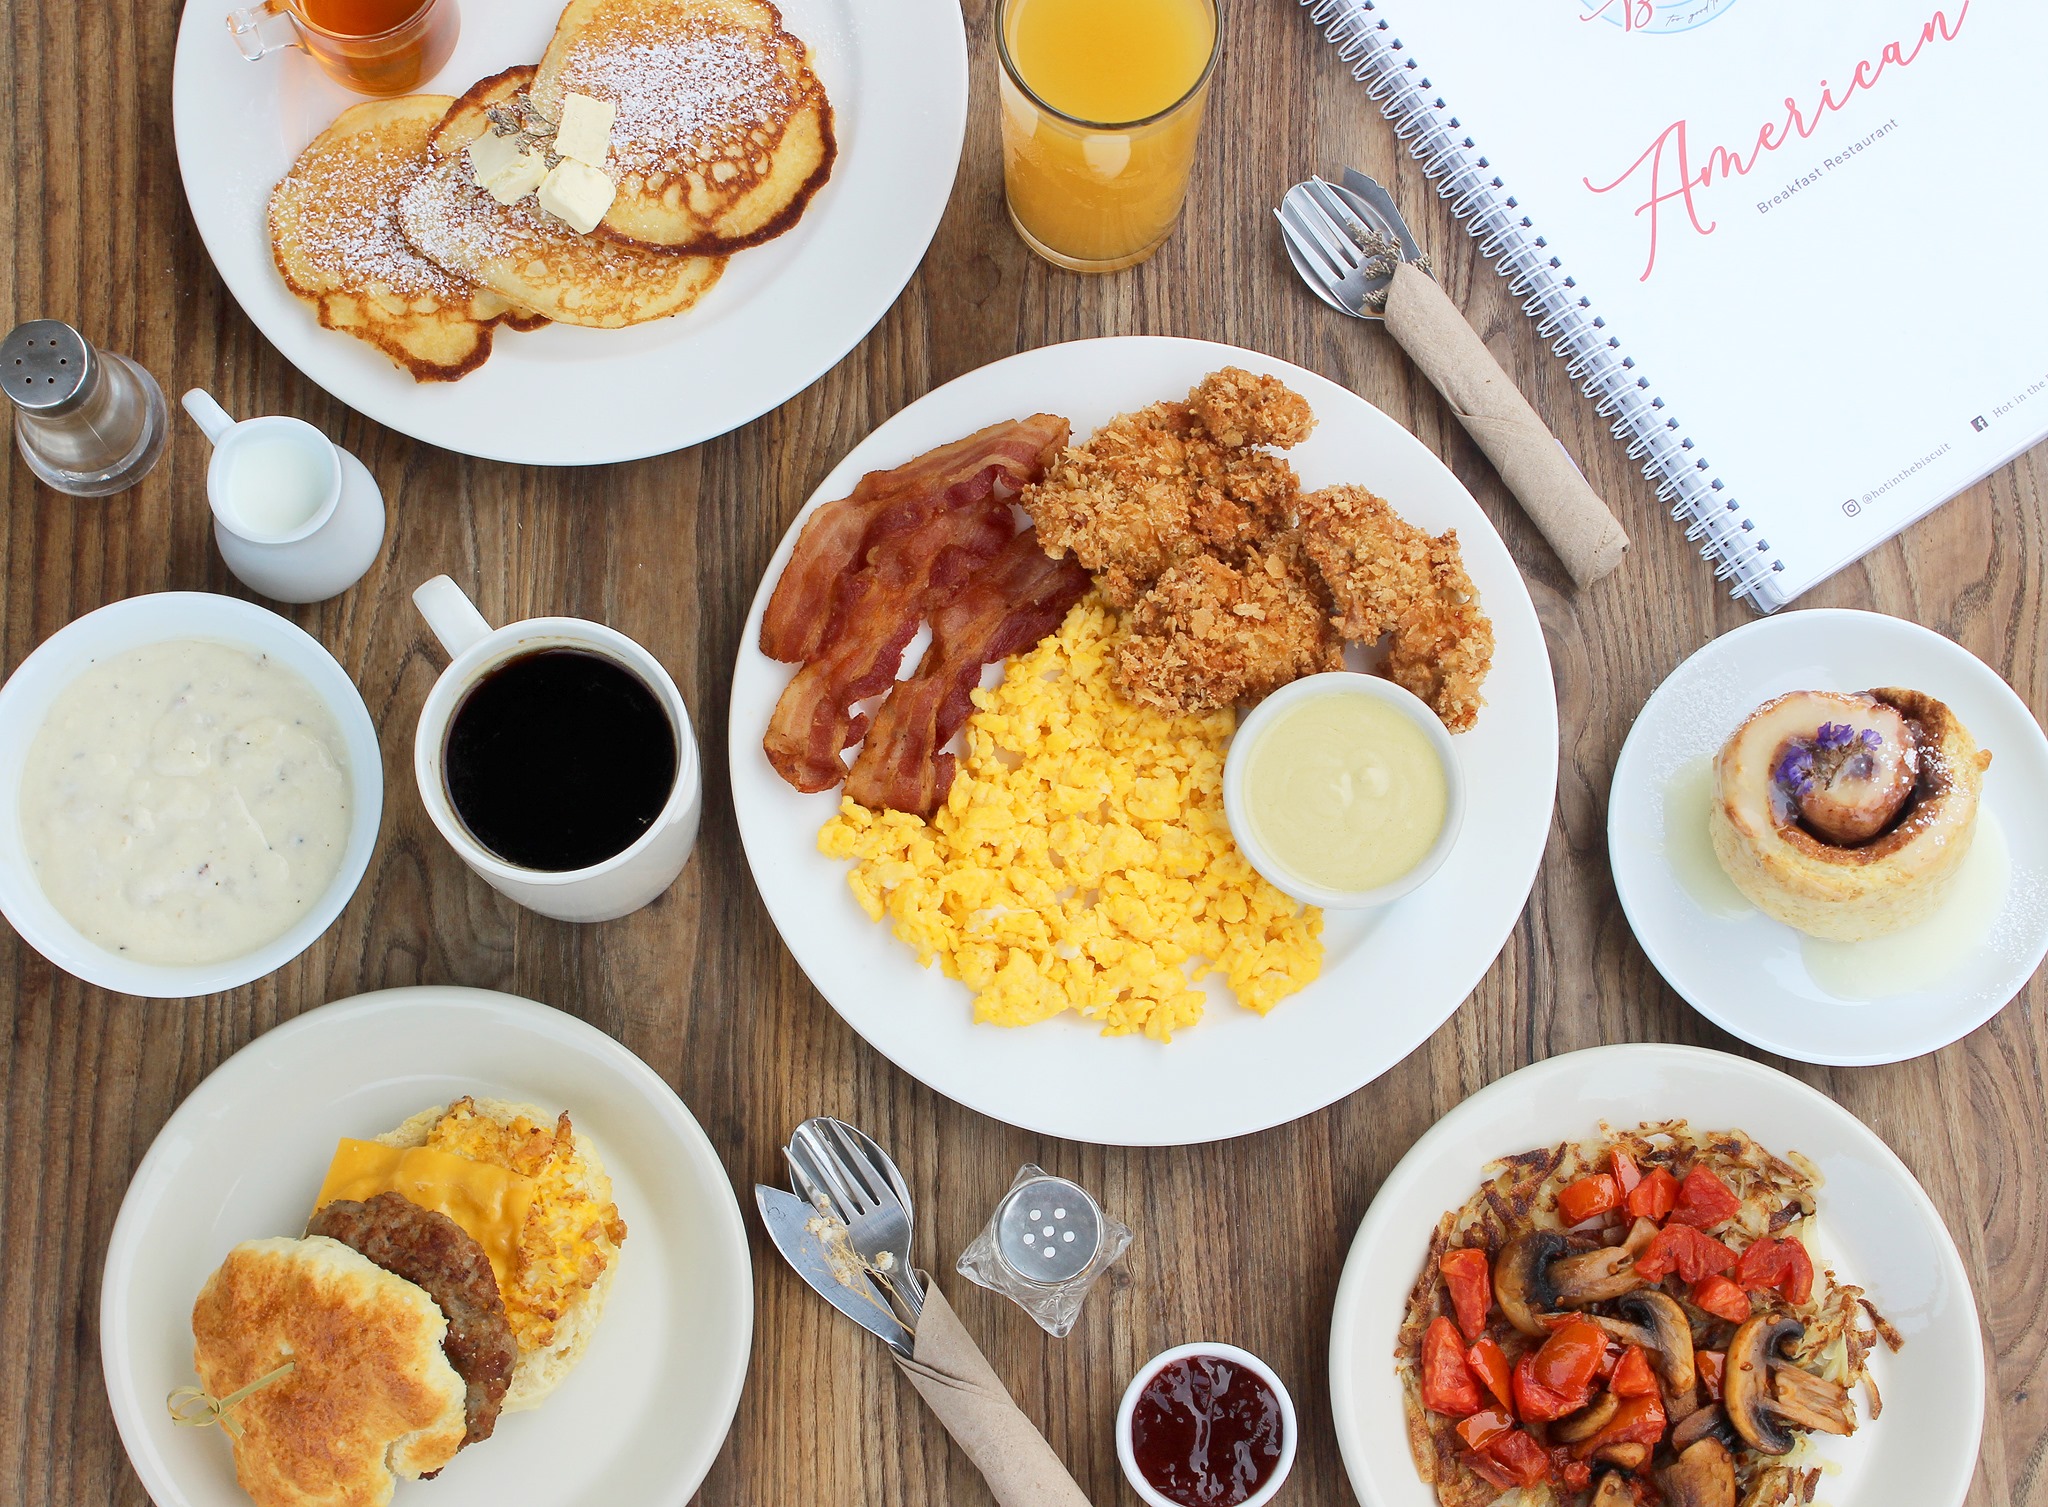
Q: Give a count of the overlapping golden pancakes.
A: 3